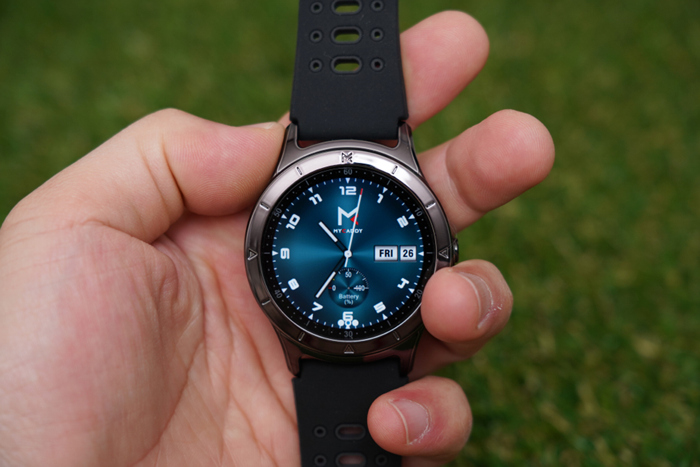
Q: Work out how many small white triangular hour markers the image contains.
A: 11